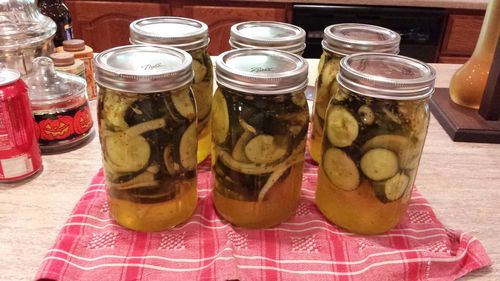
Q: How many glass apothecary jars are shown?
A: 2